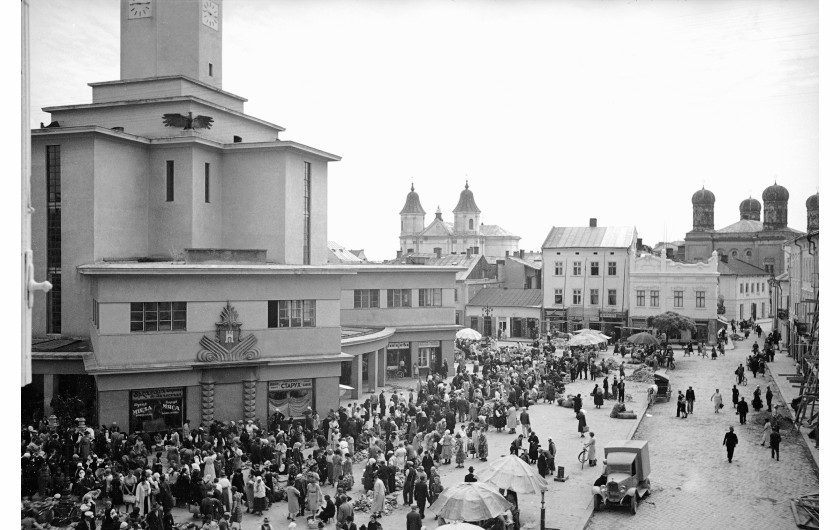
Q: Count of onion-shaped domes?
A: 4